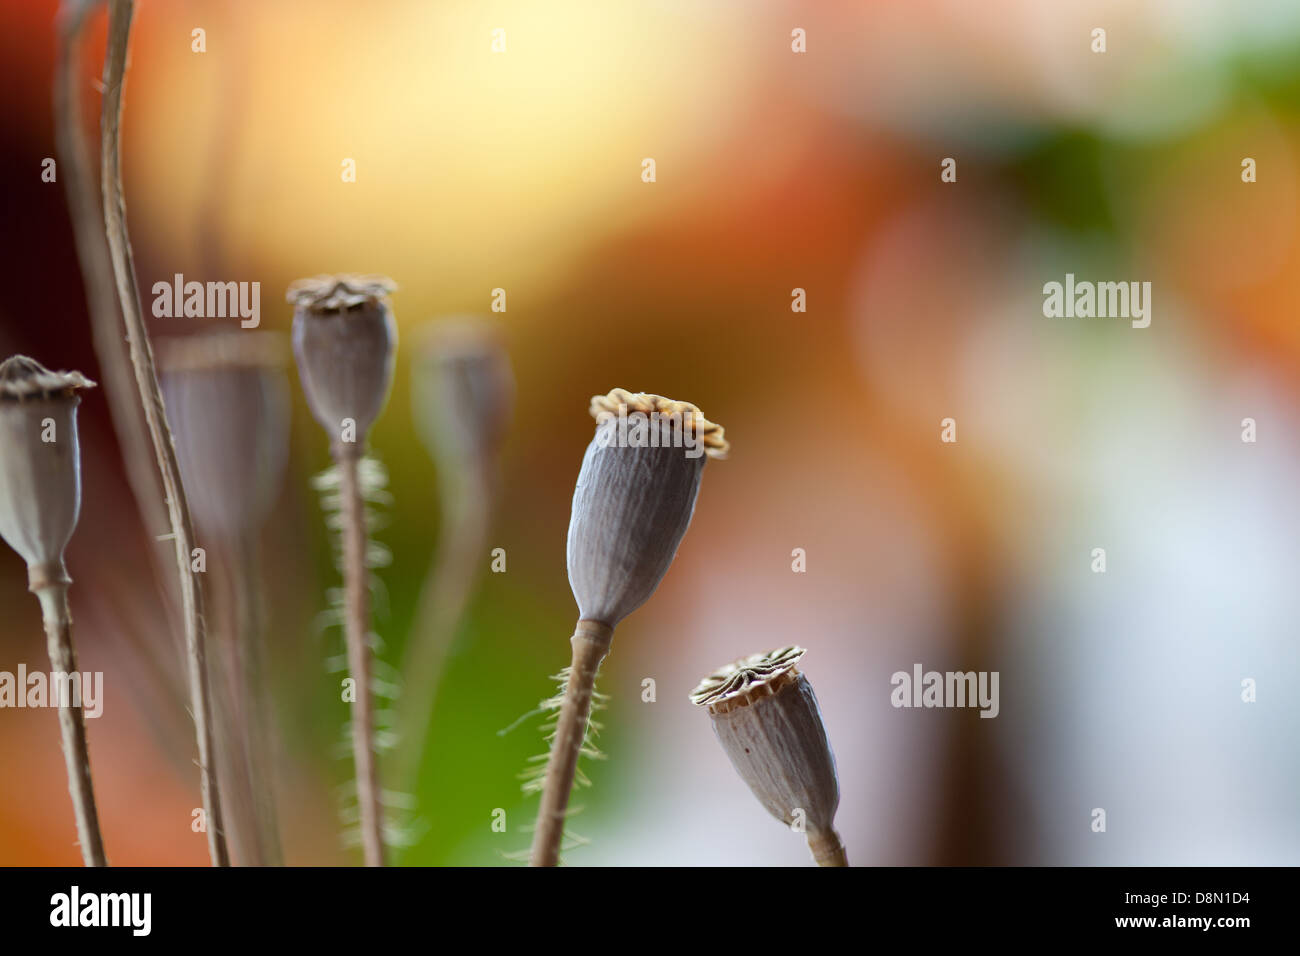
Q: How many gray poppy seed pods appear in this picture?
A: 6